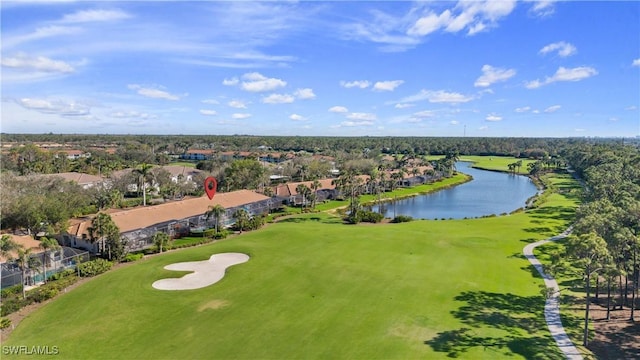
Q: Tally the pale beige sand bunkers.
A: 1